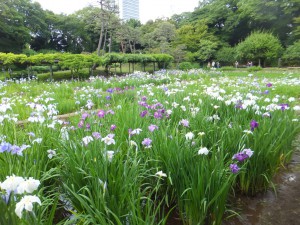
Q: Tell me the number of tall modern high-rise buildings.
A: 1